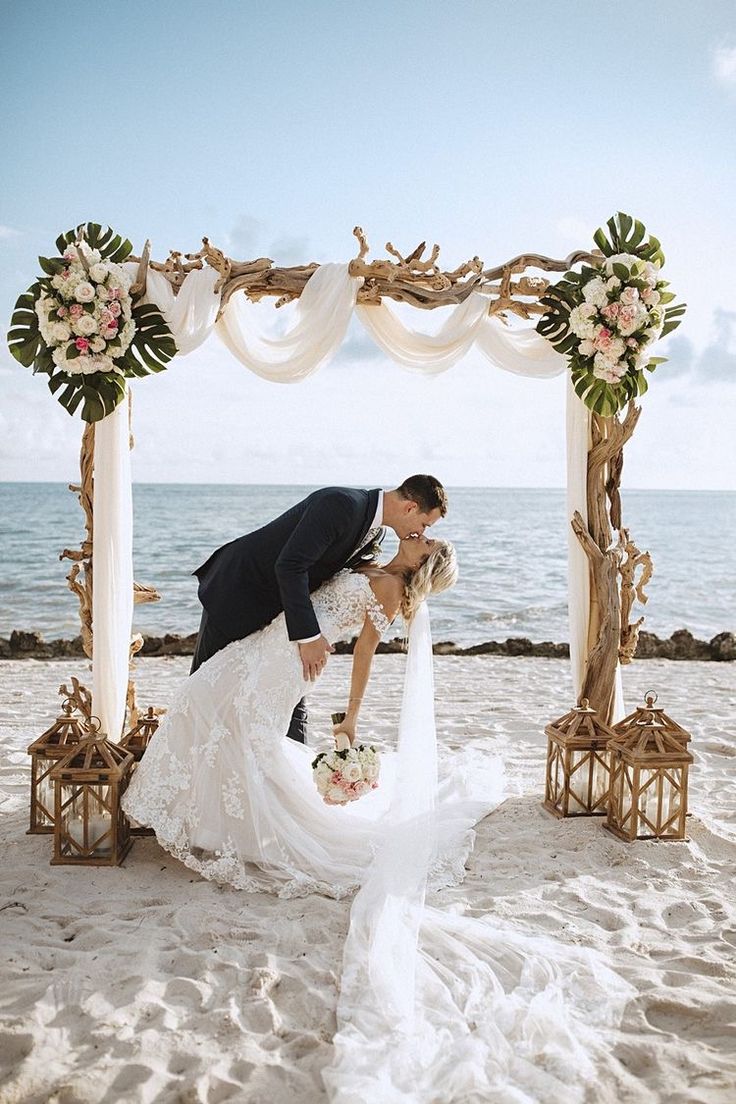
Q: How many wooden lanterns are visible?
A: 6